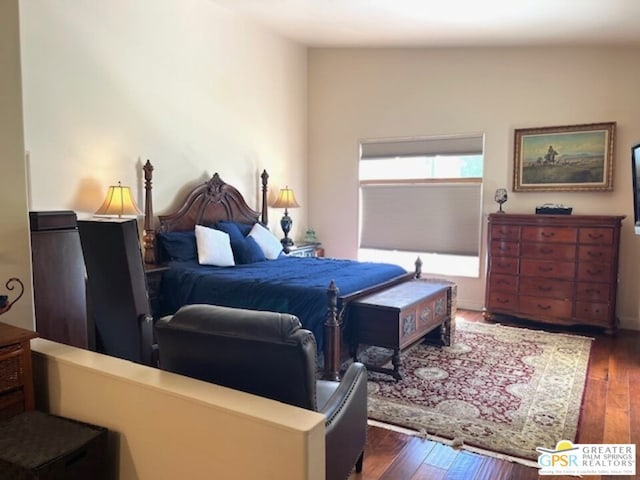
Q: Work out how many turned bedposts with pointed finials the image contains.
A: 4